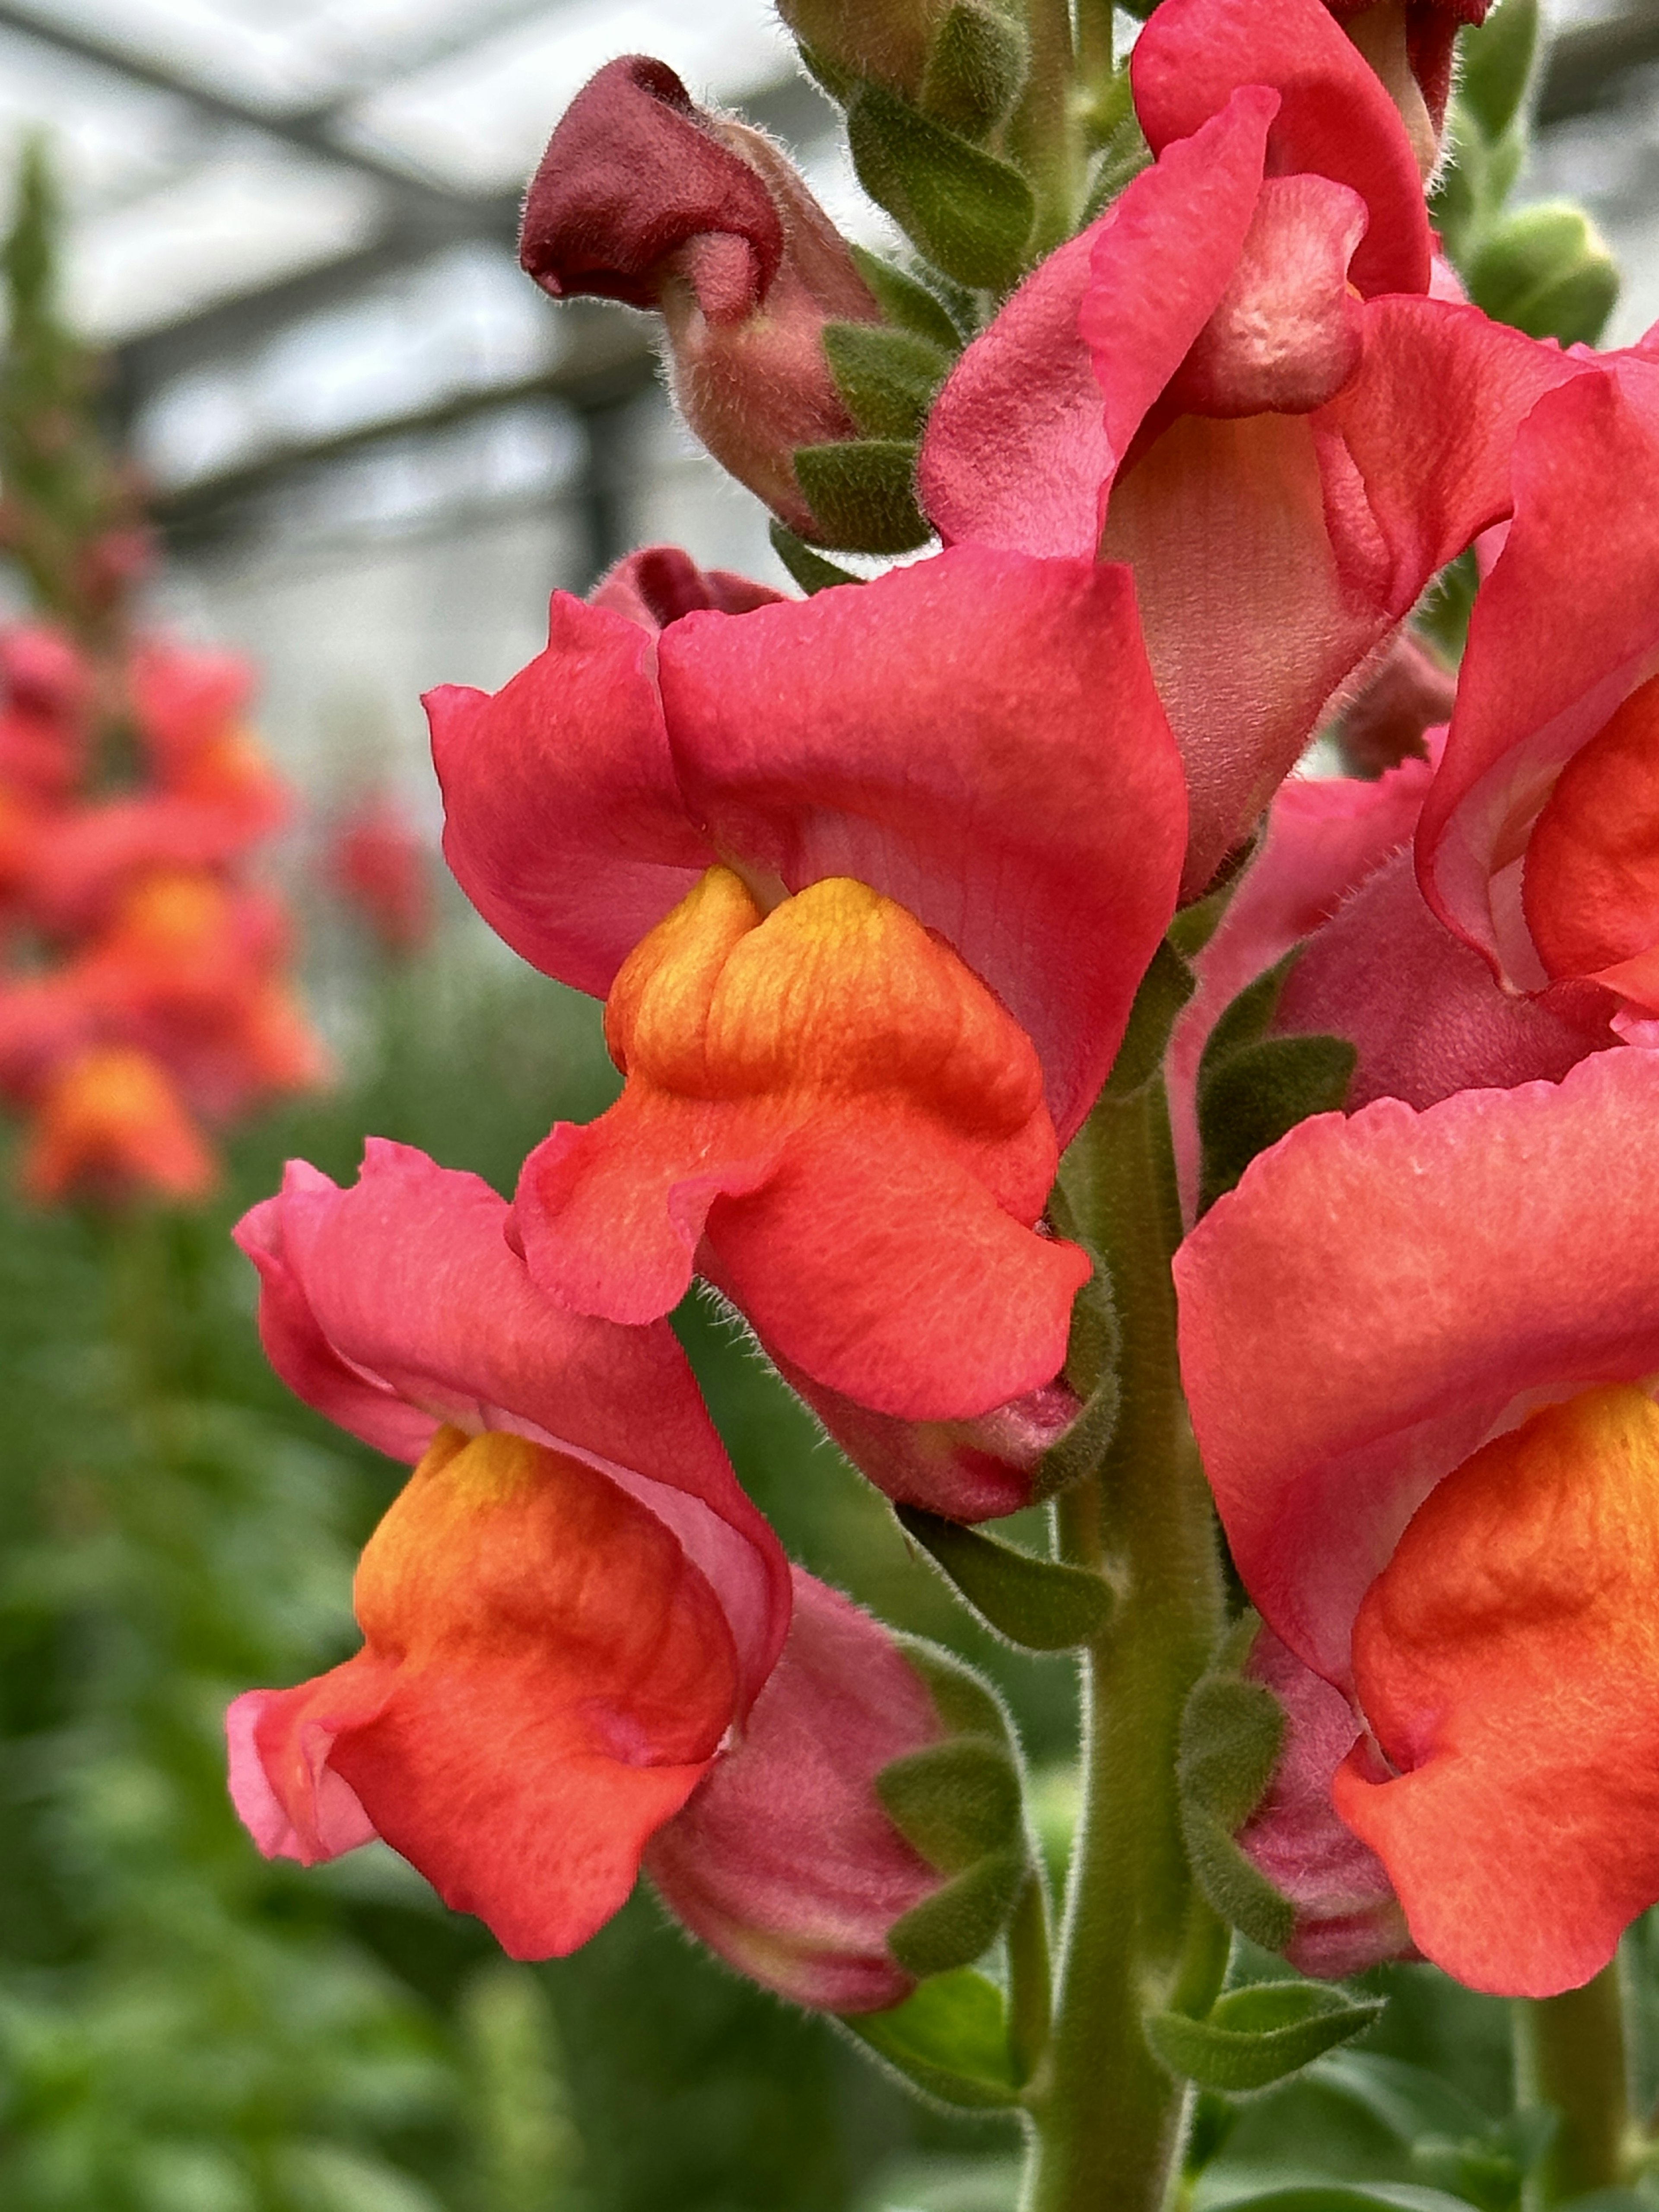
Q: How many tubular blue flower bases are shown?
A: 0